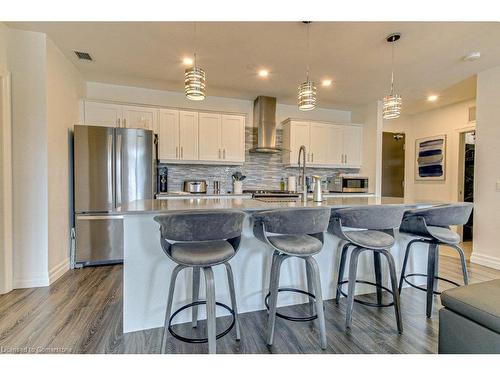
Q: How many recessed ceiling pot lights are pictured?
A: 4